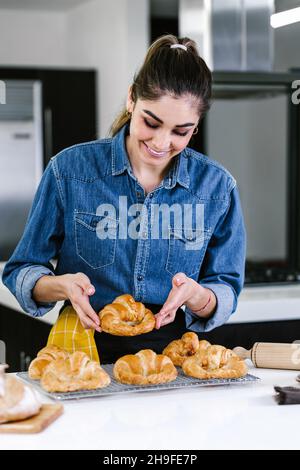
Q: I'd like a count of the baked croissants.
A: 6